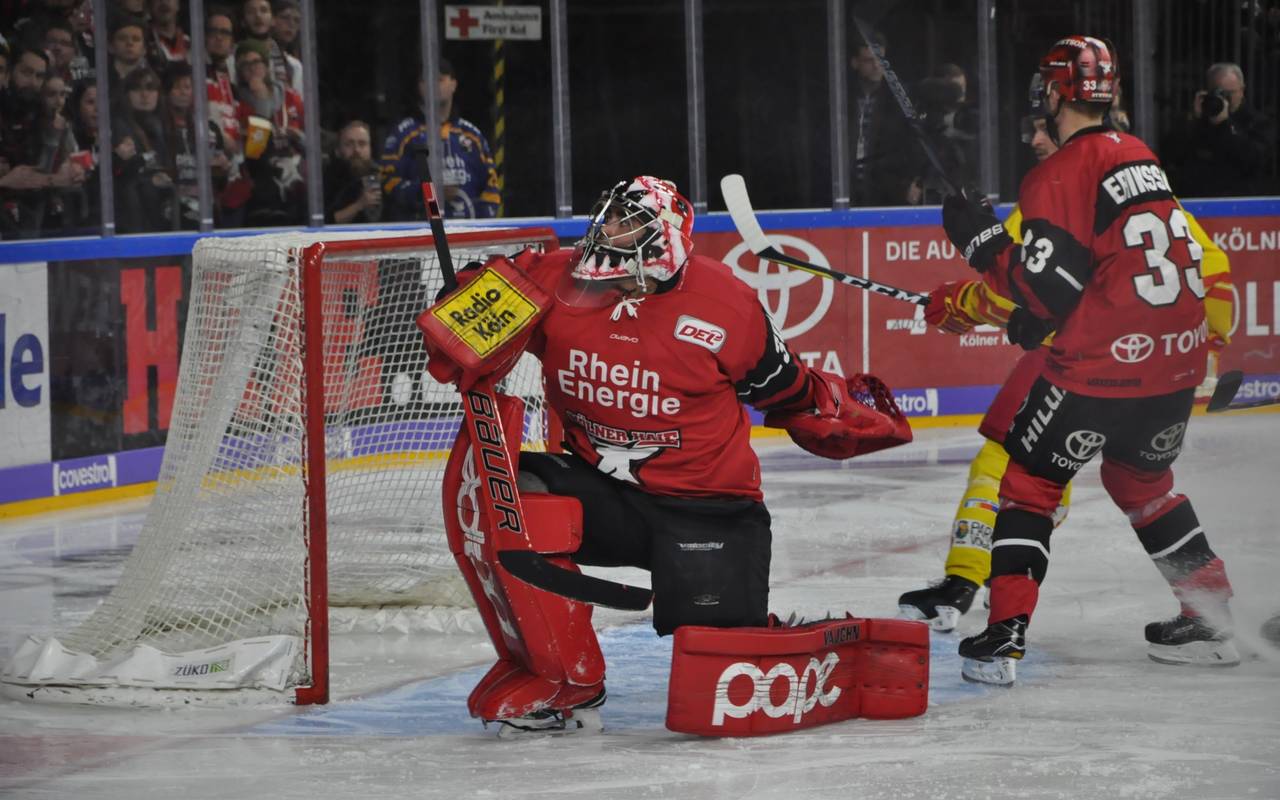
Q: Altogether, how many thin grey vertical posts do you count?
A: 9